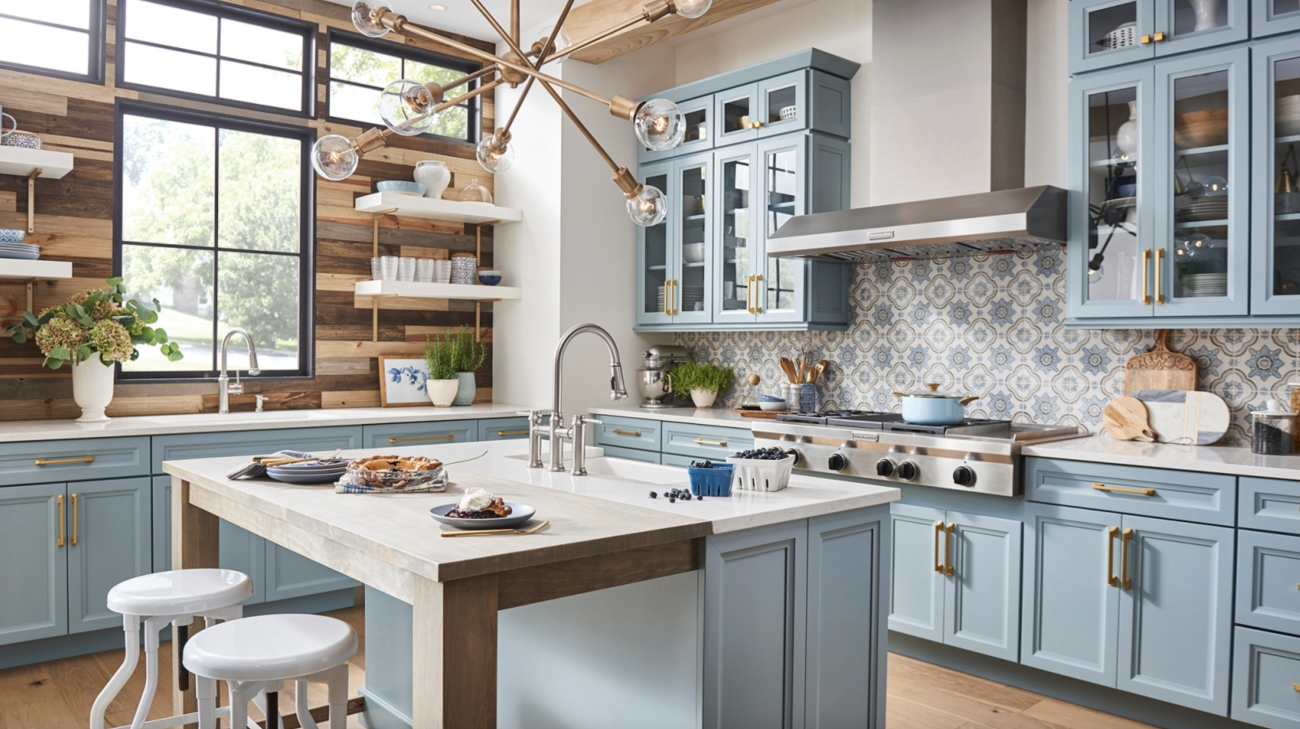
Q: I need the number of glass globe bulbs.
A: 8